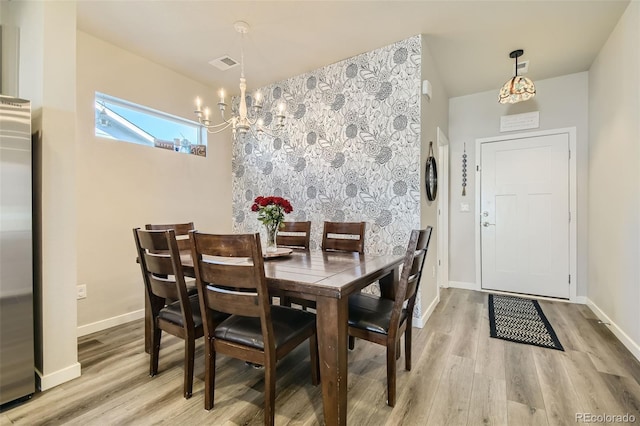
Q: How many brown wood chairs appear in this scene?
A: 6